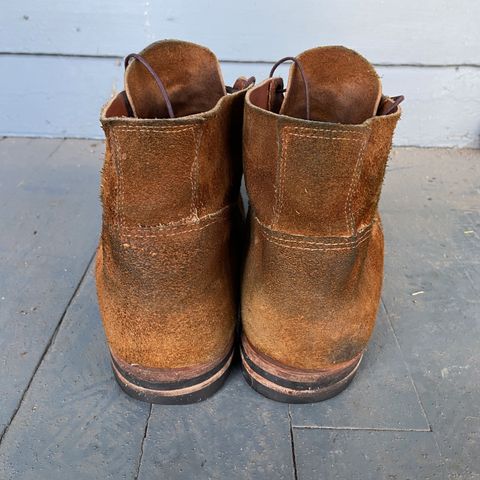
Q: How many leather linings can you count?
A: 2